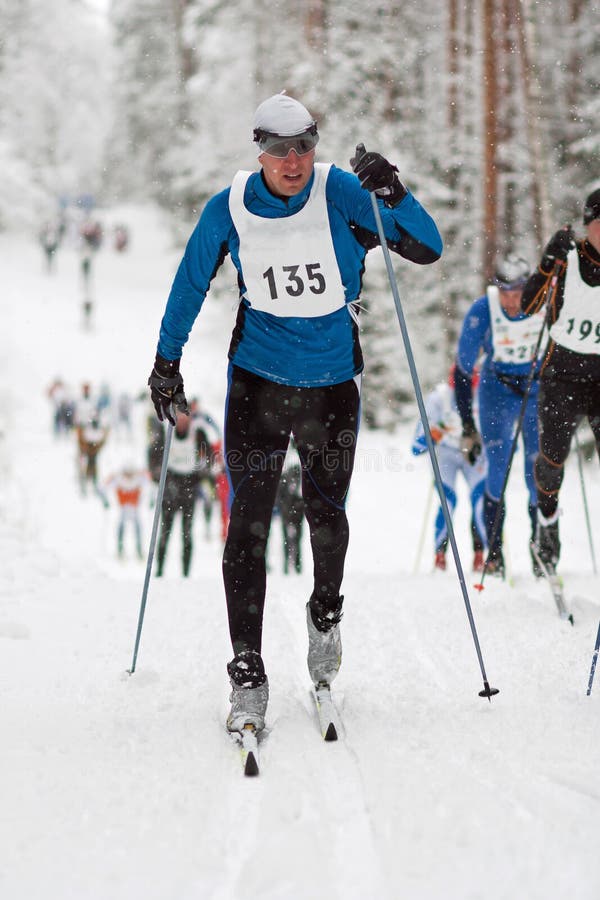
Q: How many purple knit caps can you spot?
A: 0